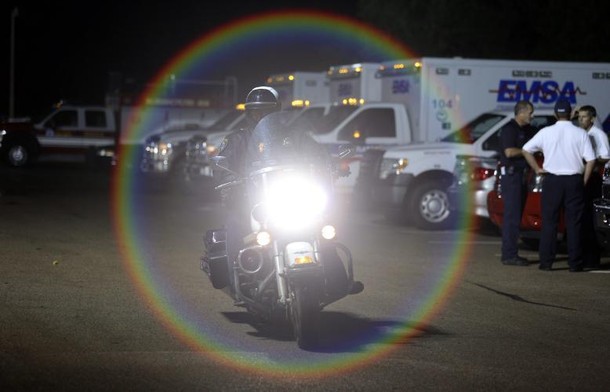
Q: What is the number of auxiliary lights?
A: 2